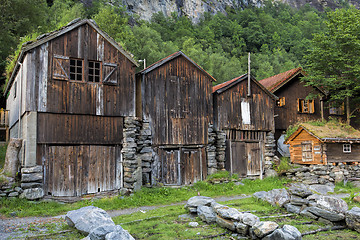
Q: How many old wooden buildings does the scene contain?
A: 5